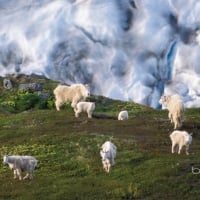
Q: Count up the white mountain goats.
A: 7